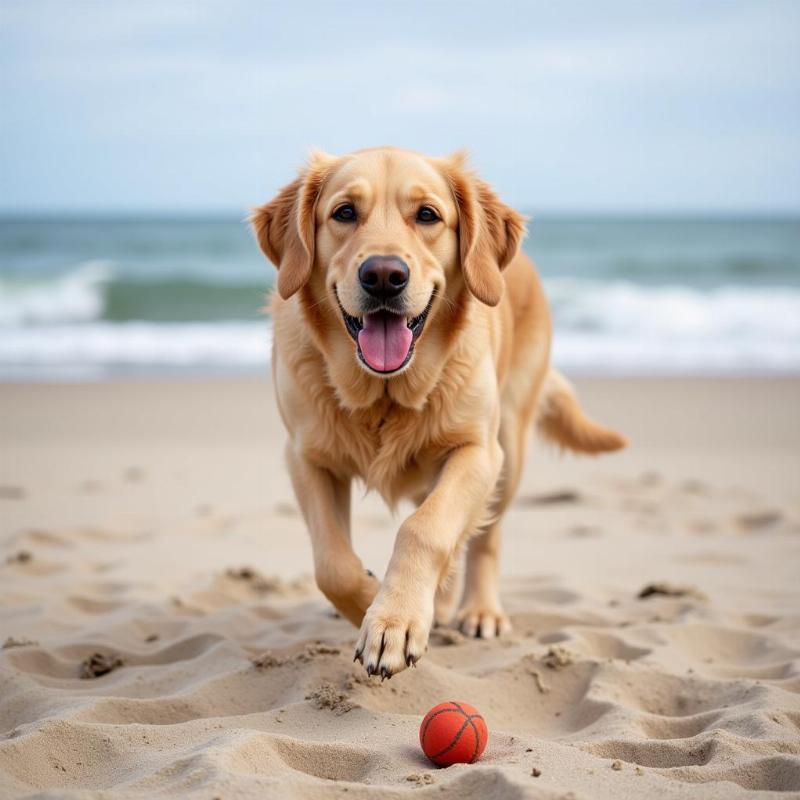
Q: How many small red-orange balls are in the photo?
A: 1